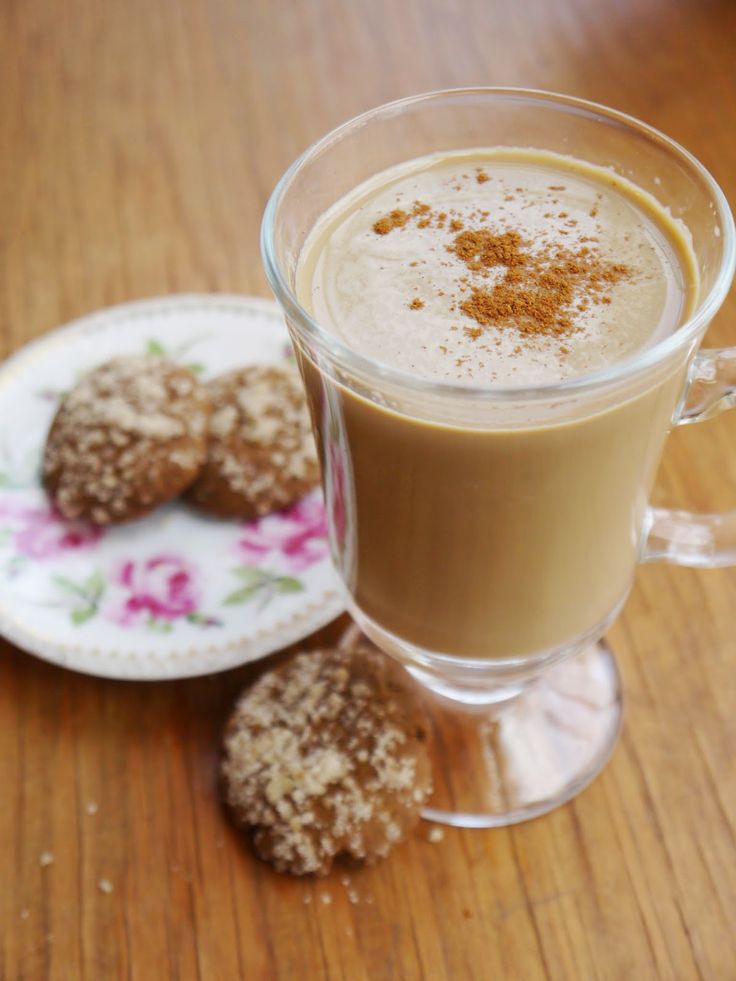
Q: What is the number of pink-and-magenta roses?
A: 3